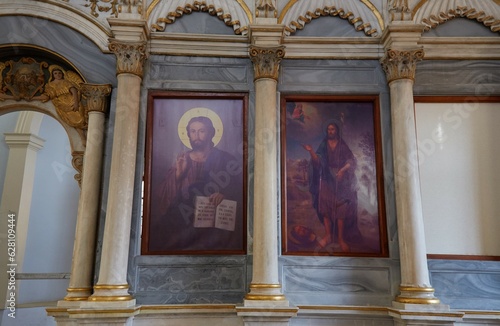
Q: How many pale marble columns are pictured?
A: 4